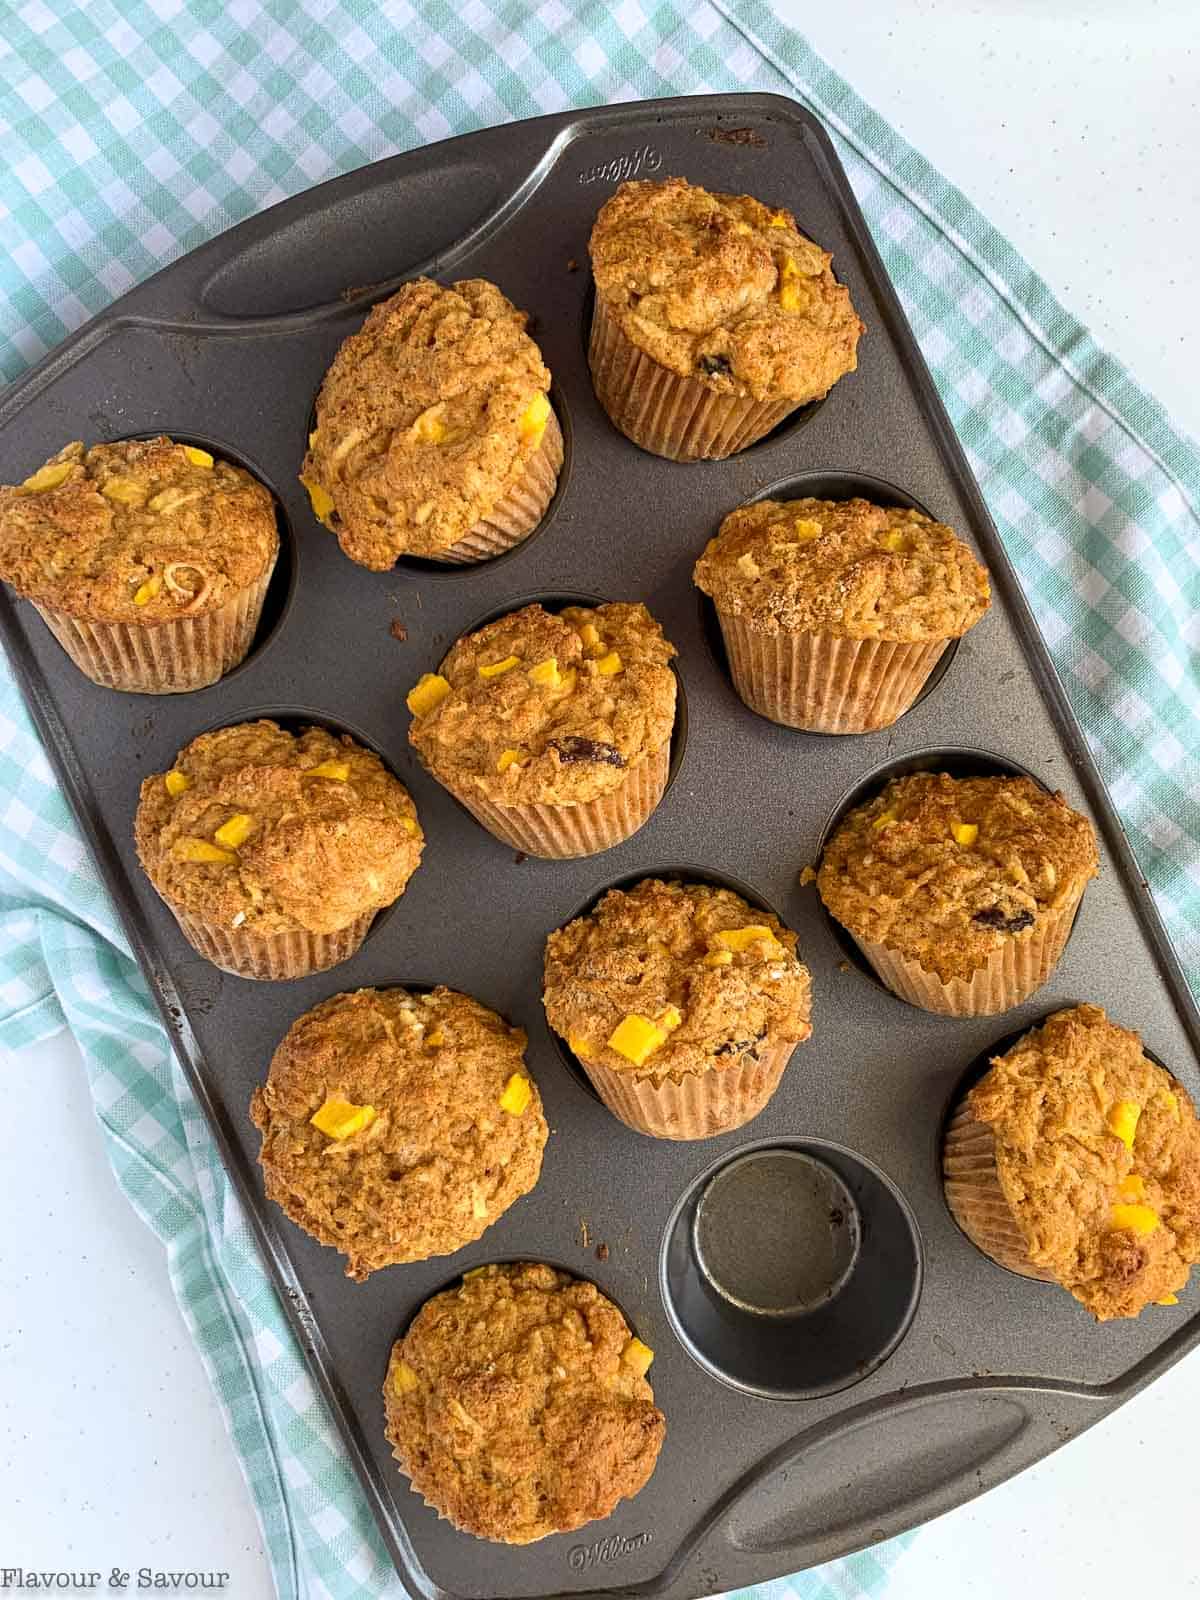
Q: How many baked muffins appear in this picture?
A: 11